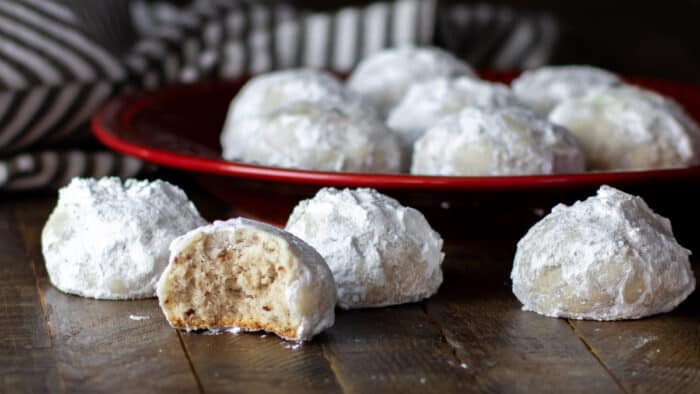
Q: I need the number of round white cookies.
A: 11